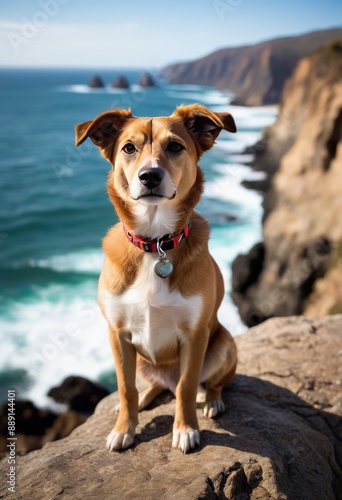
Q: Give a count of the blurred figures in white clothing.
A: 0